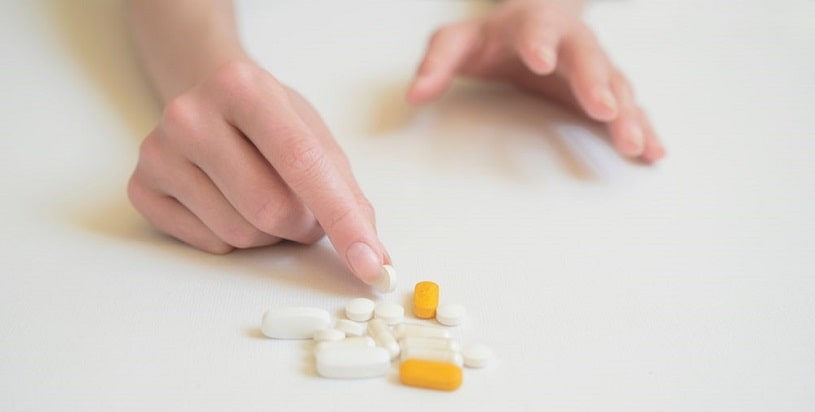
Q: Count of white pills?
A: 14